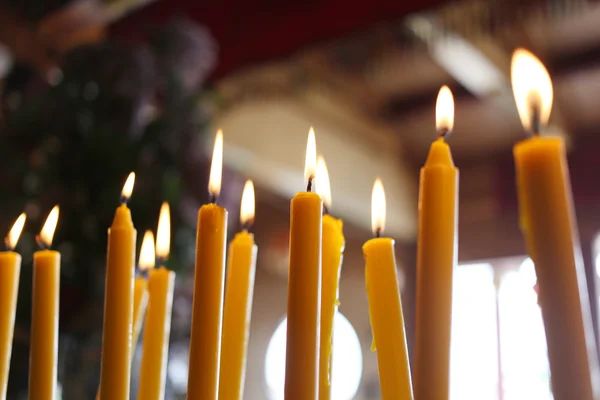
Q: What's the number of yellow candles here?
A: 12